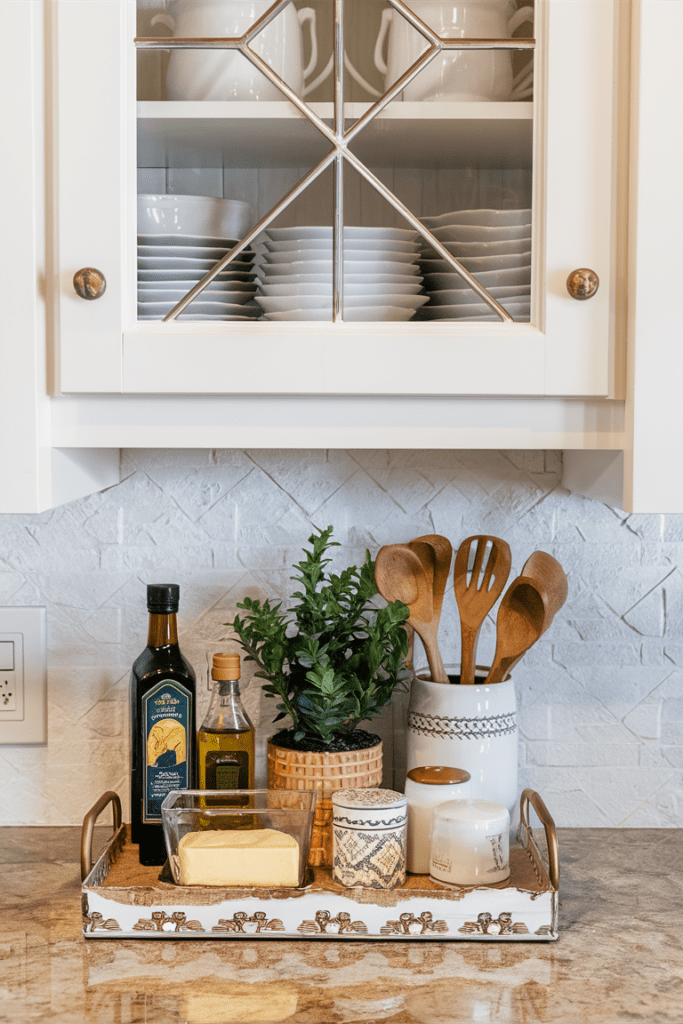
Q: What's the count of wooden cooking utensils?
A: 5